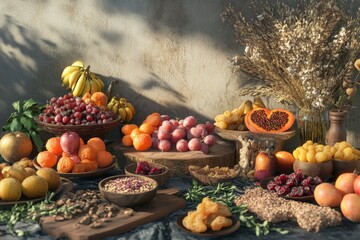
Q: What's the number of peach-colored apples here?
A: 4